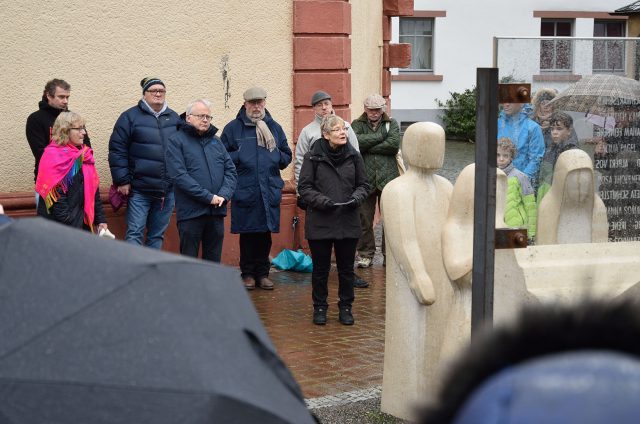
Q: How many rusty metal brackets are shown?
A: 2